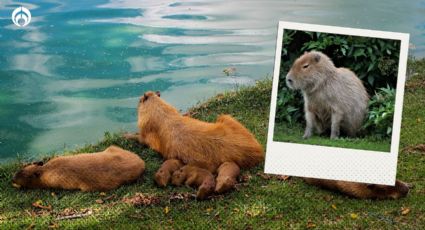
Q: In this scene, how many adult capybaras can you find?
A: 4